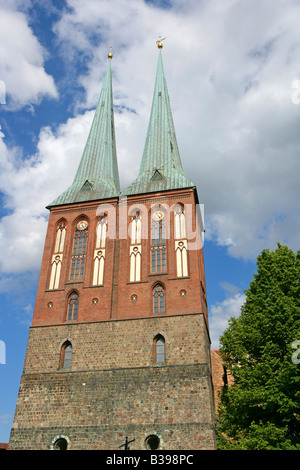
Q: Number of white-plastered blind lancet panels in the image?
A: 4